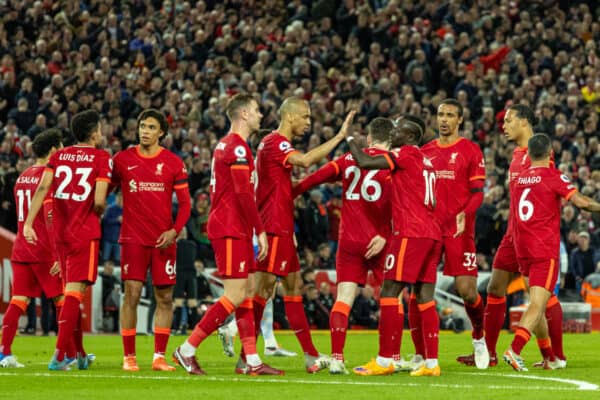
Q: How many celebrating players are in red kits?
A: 10